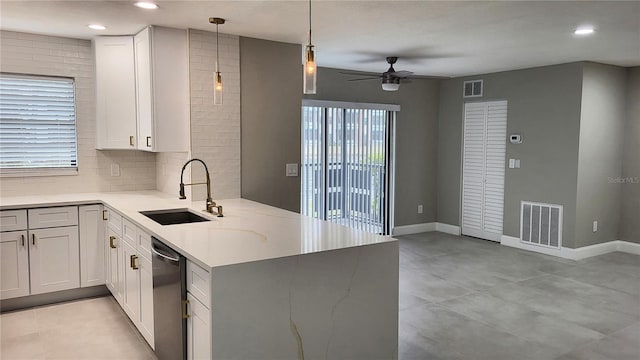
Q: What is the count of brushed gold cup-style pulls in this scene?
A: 0